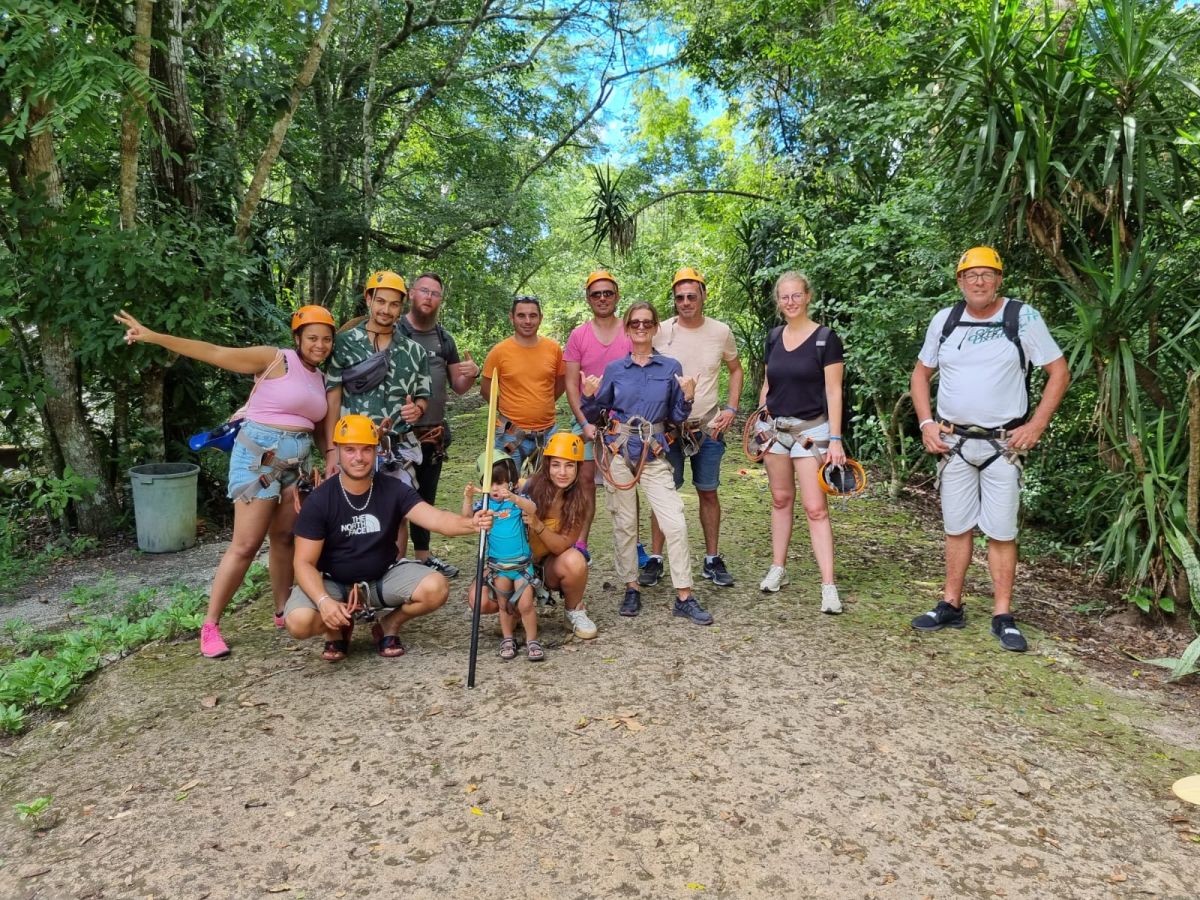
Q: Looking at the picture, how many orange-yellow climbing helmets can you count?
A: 8